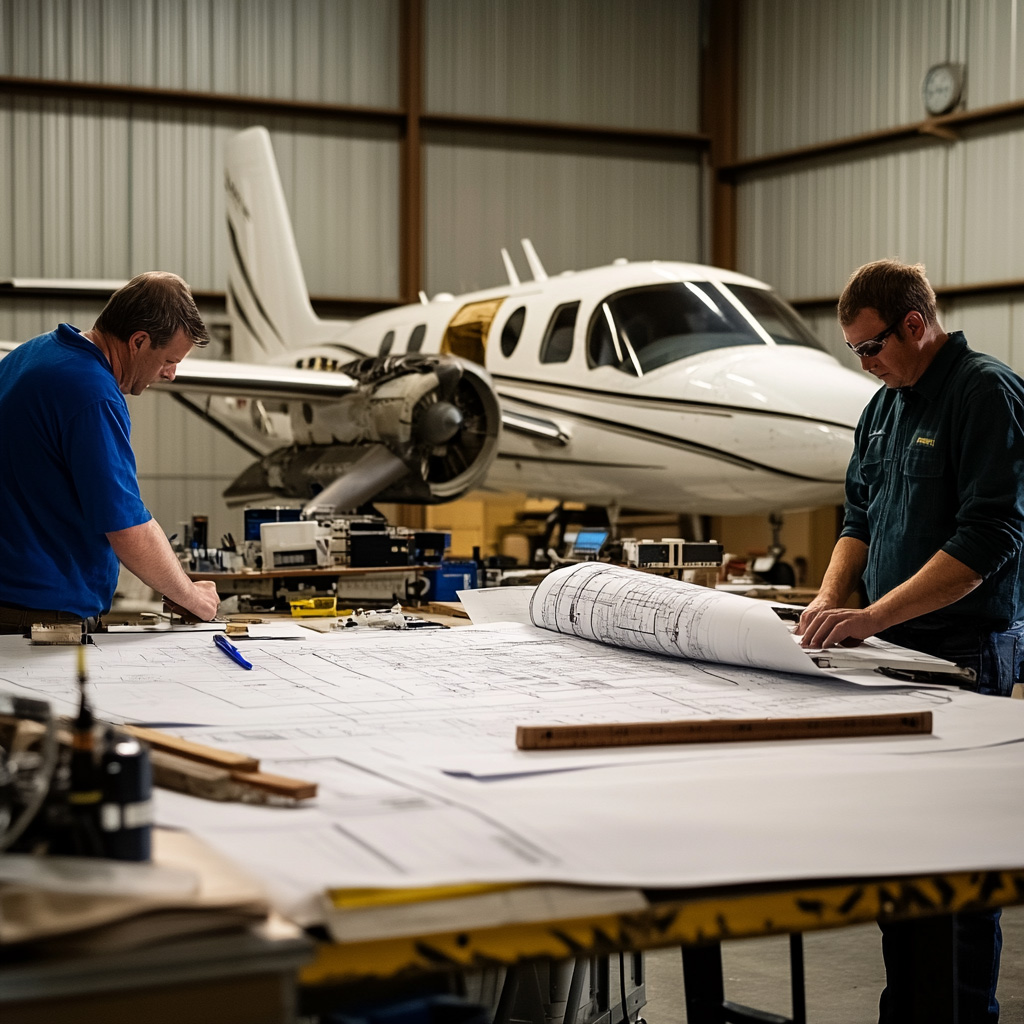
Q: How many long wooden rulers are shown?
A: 1